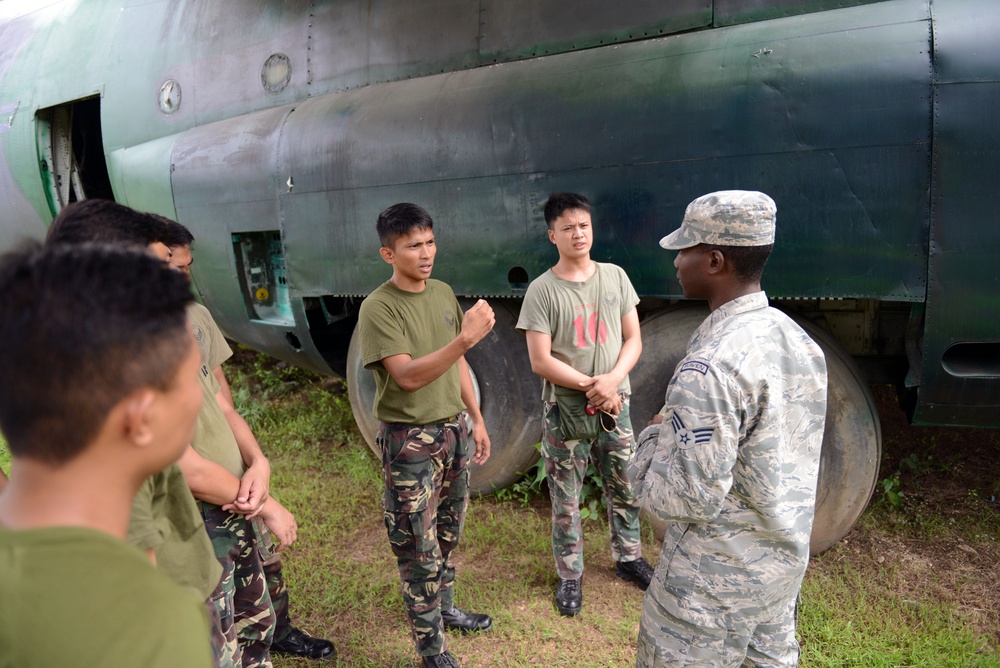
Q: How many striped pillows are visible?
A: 0